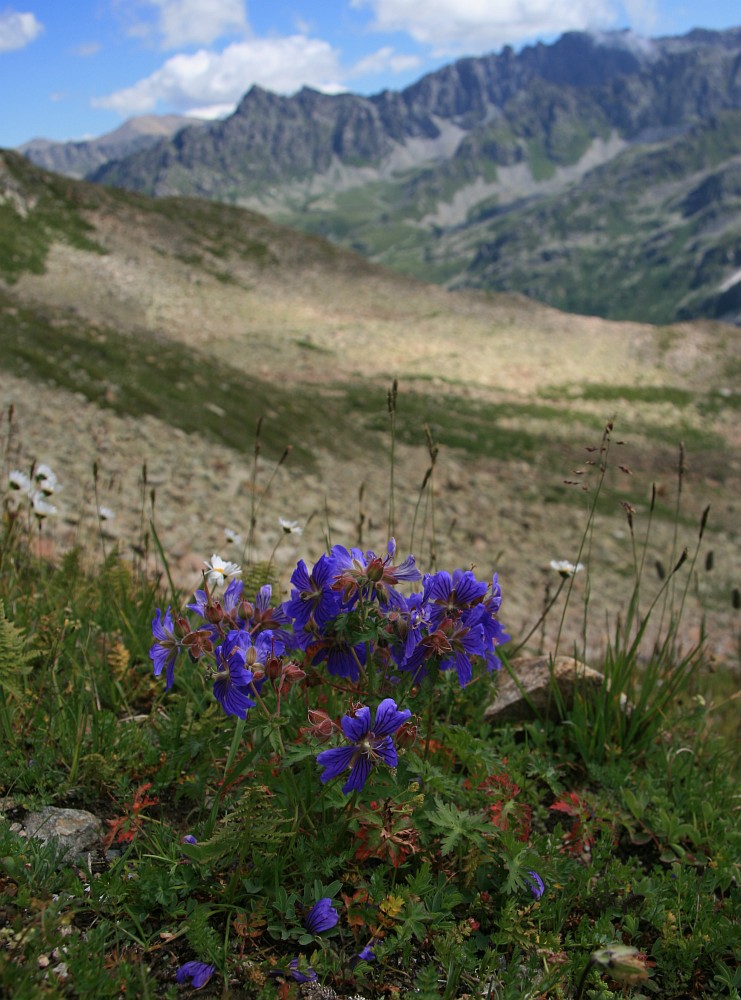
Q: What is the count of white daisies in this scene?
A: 9